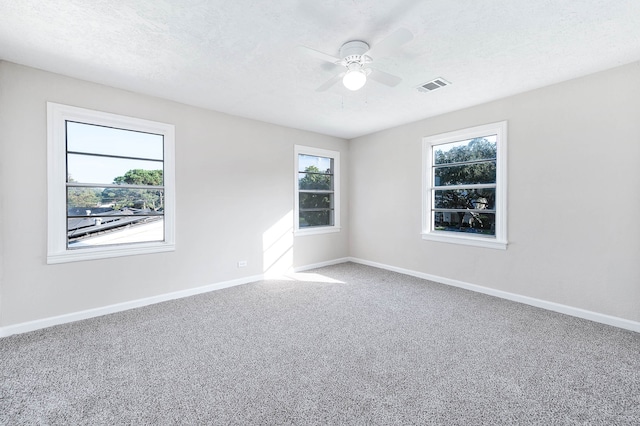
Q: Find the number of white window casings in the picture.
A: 3